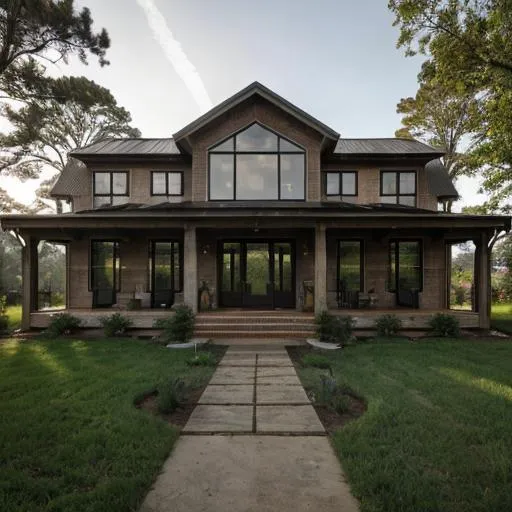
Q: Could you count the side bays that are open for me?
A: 2